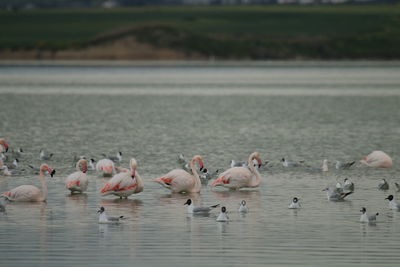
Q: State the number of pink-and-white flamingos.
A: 8